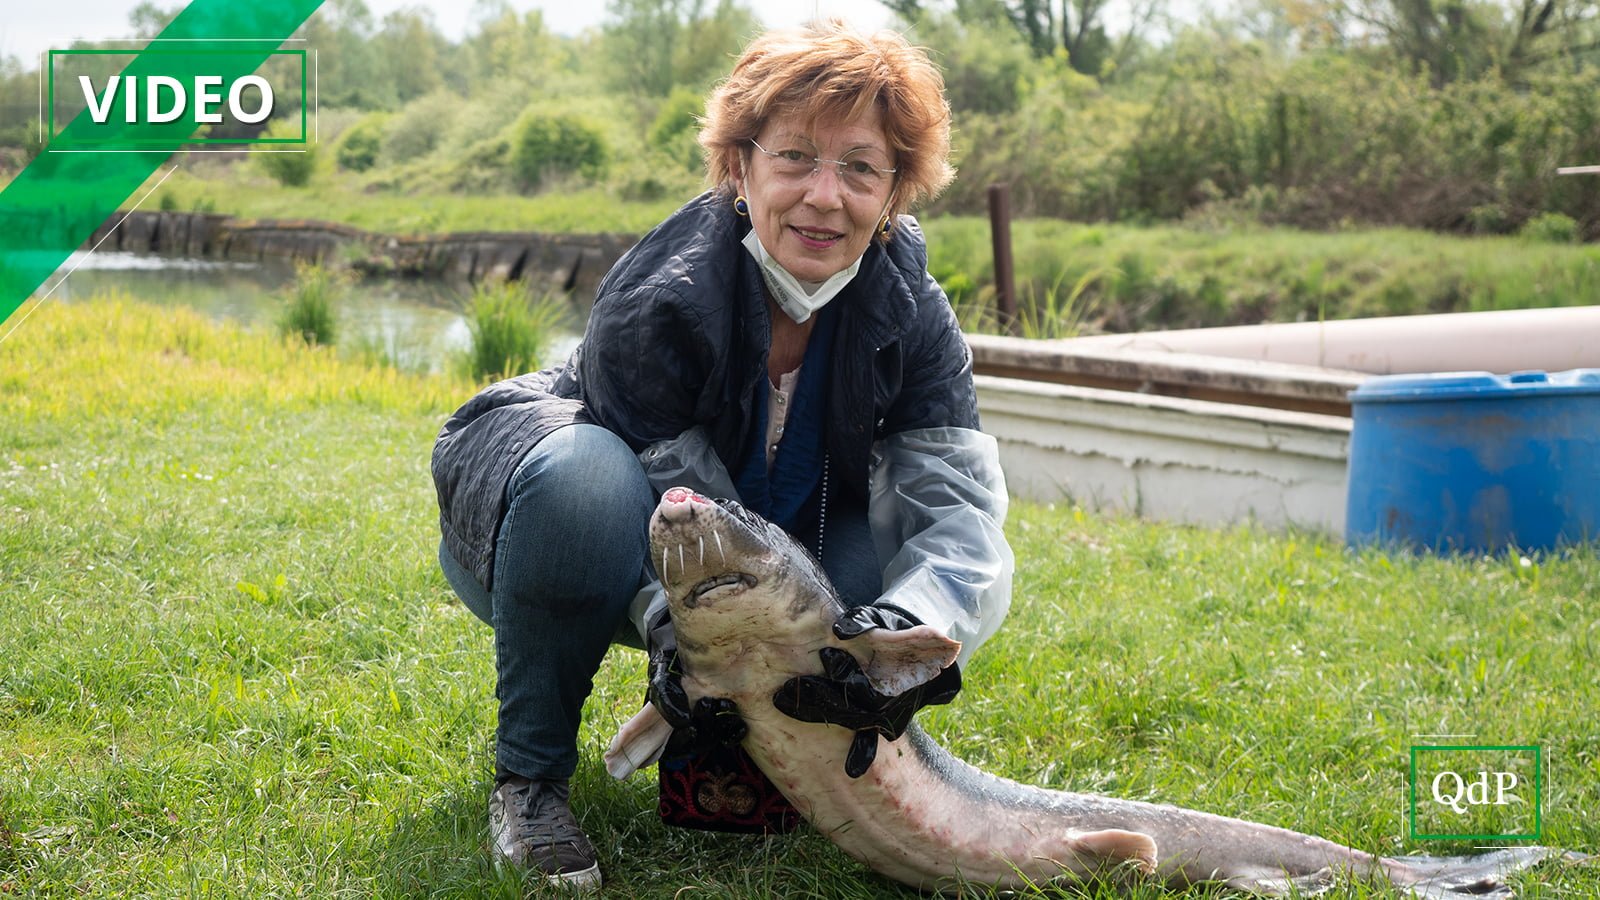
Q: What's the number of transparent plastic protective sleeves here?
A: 2